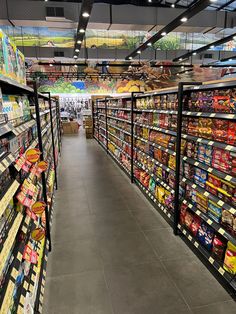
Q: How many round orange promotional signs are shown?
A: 4